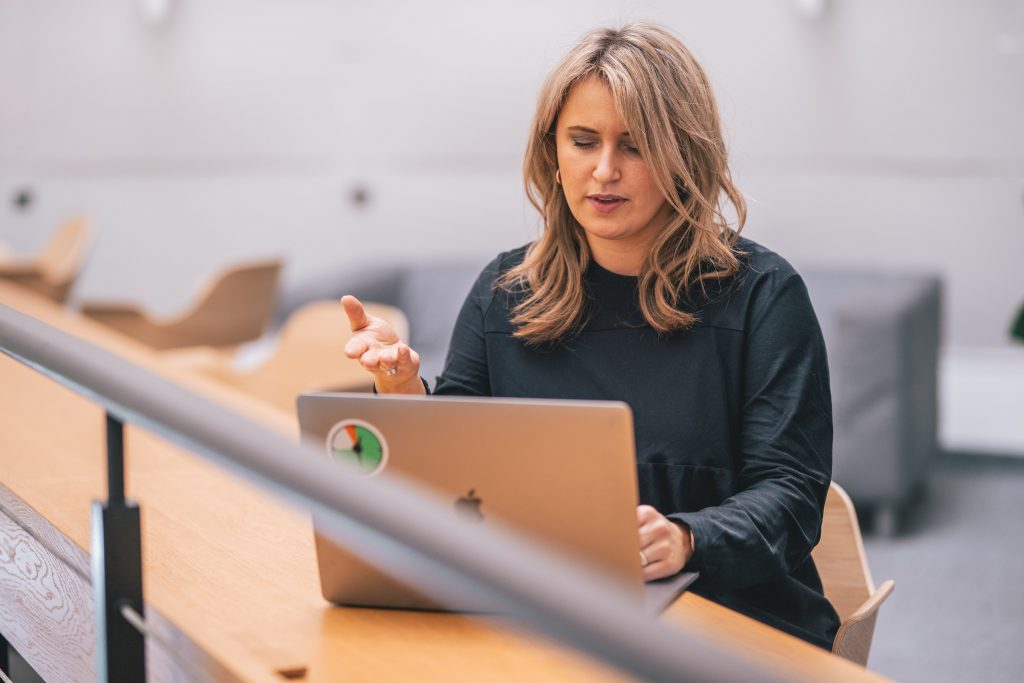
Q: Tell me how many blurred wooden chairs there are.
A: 3